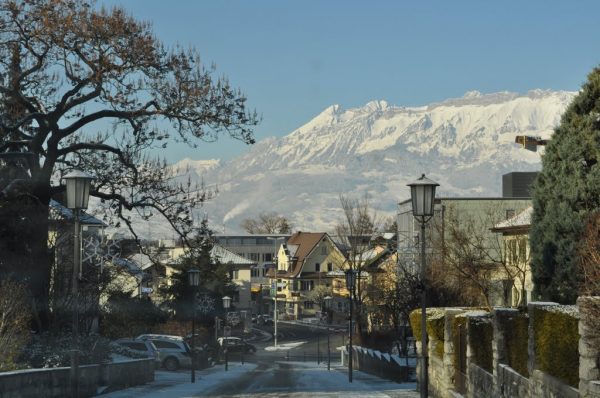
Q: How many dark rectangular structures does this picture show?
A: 1